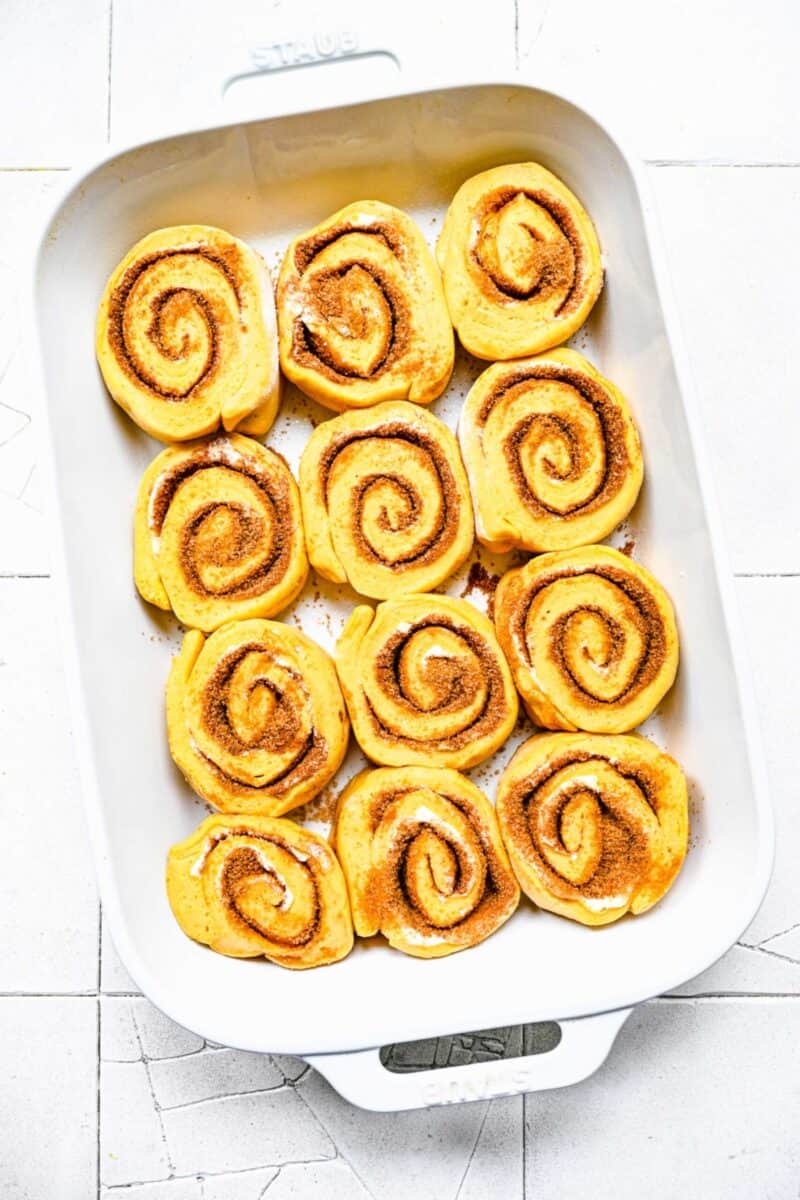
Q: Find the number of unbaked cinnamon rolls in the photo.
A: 12